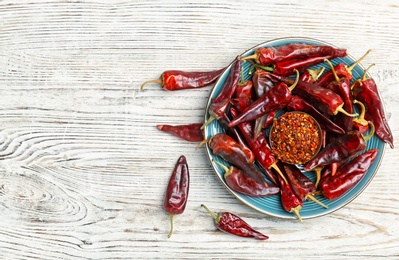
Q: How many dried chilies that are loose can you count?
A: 4